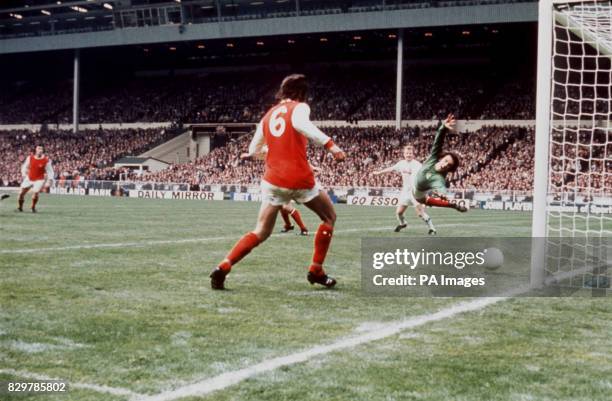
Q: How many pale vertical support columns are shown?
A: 2